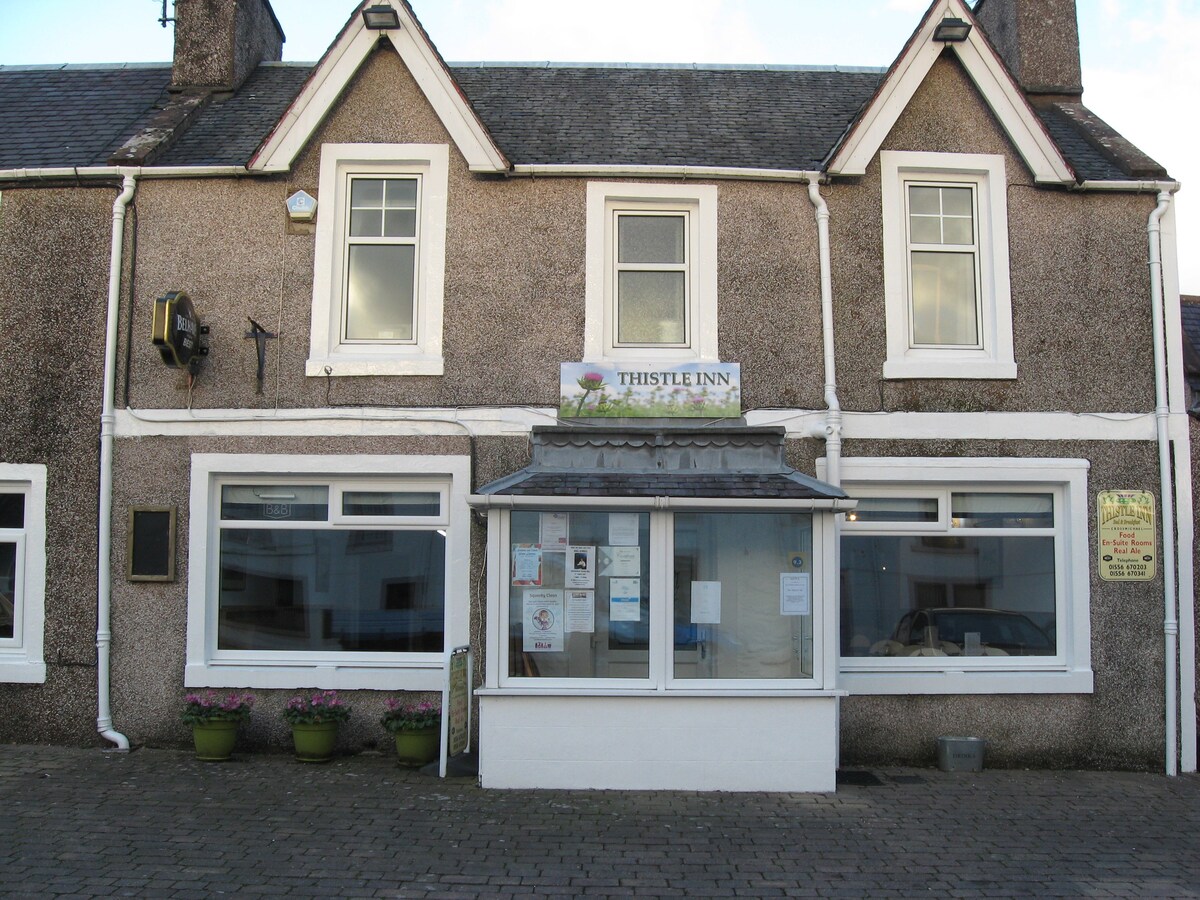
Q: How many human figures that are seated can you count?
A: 0